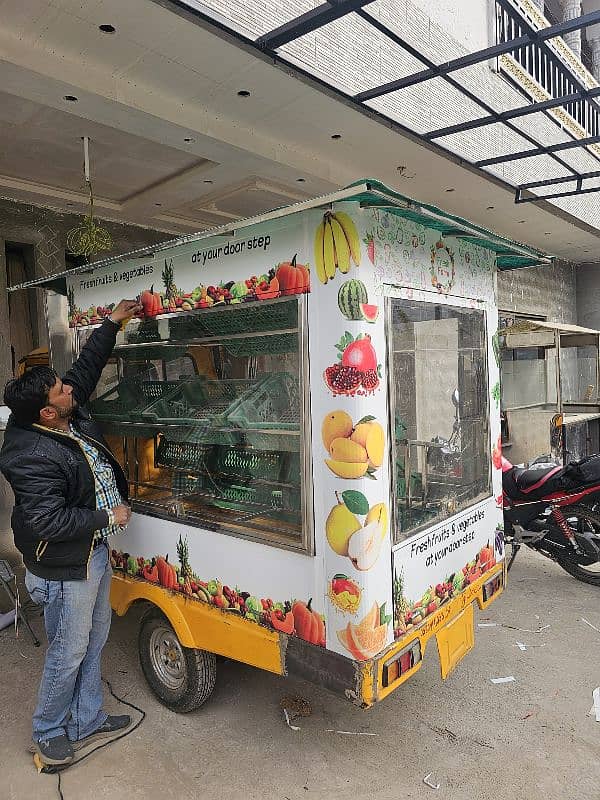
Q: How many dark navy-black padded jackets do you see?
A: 1